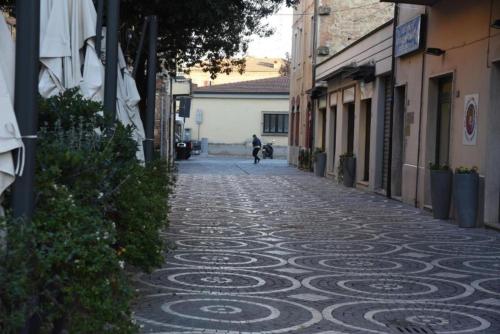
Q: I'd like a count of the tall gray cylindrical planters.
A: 4